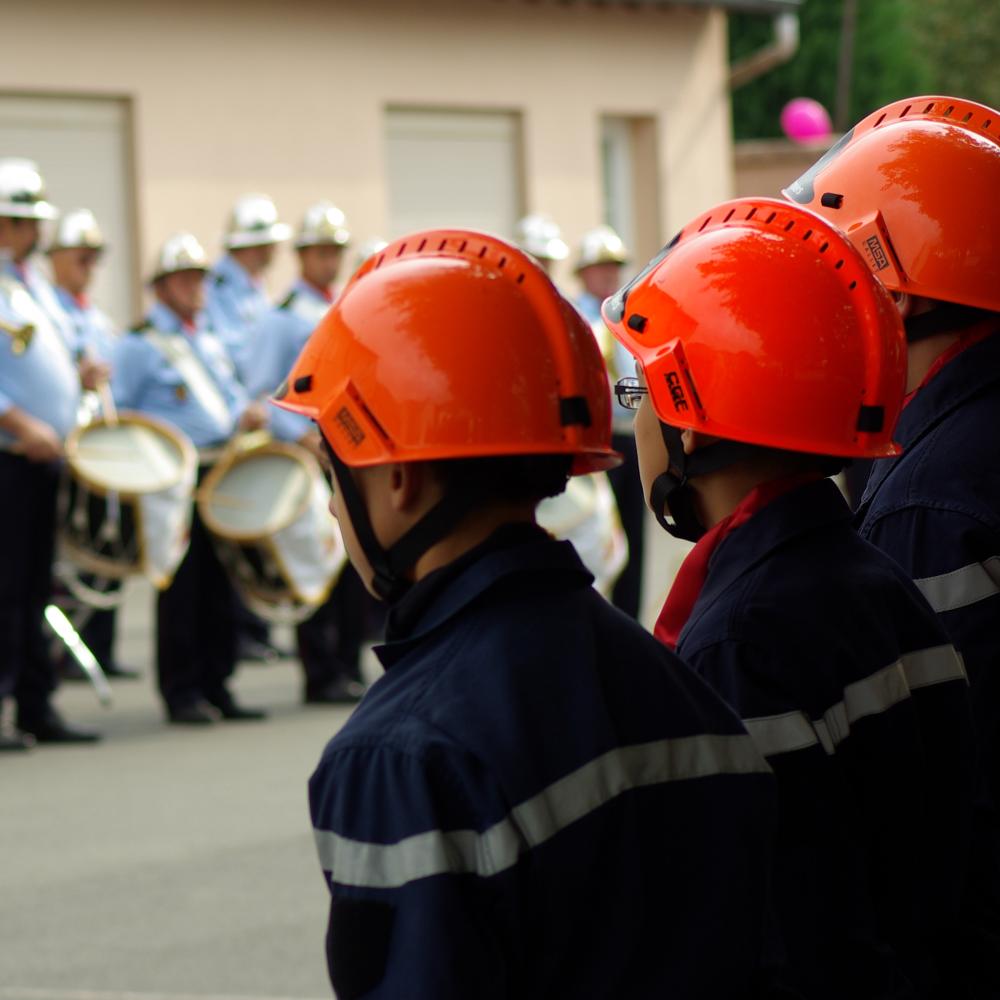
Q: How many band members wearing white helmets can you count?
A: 8